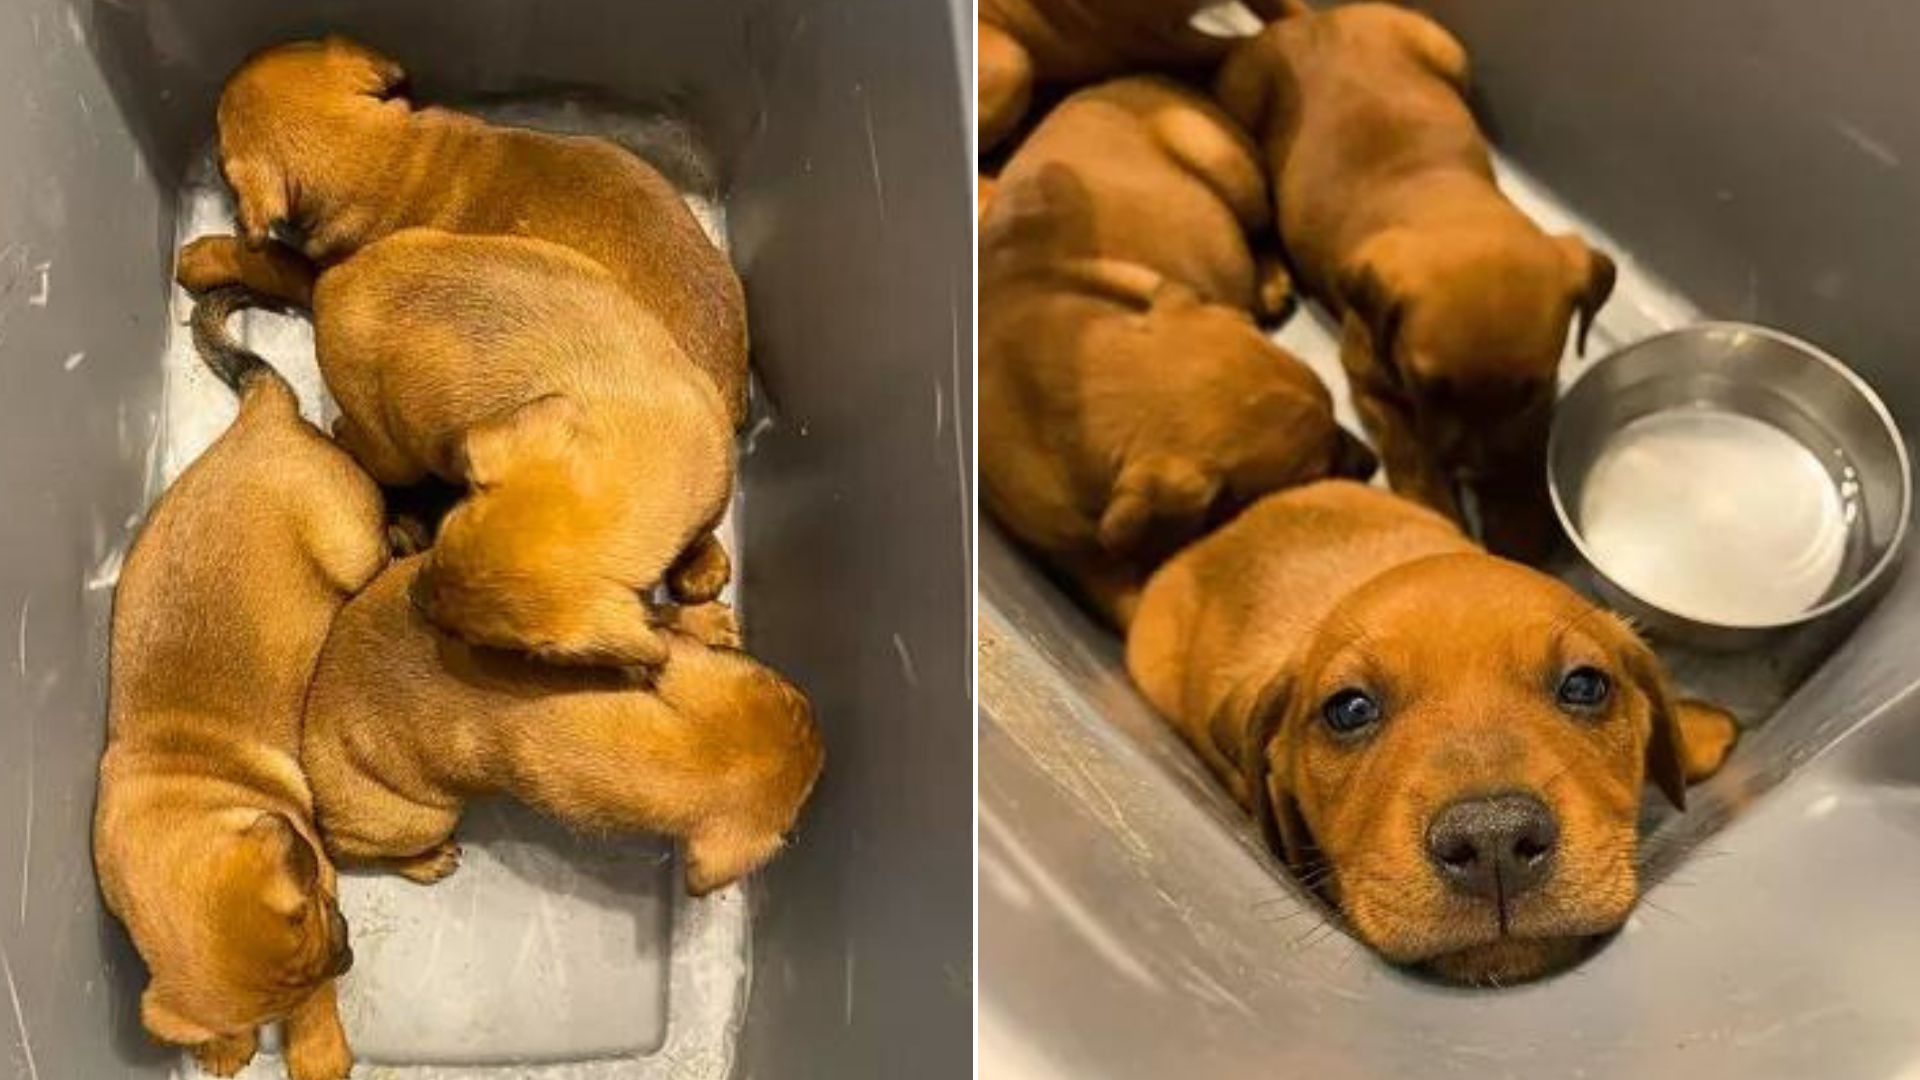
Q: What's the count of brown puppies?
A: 9